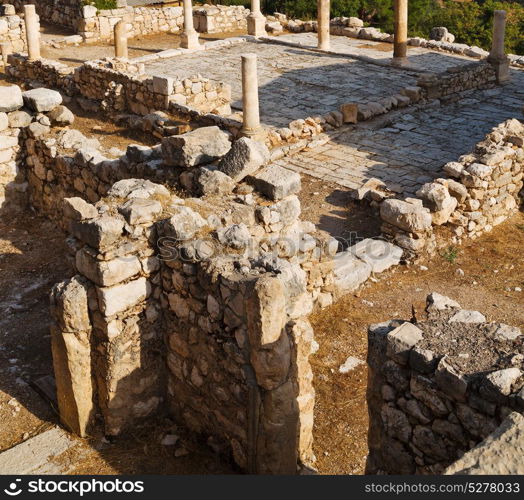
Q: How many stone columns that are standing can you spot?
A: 8